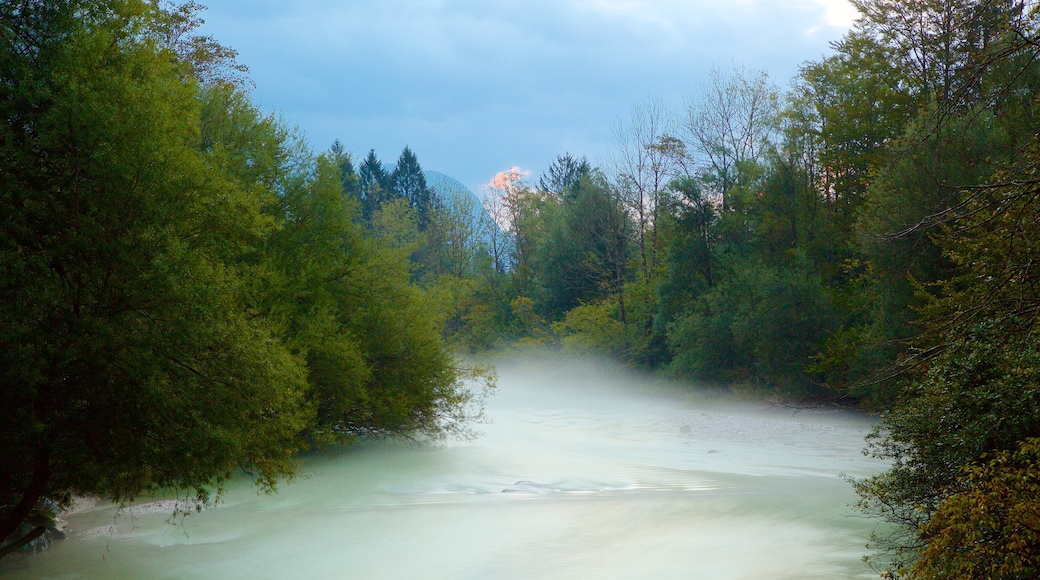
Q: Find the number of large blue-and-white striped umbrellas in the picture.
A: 0